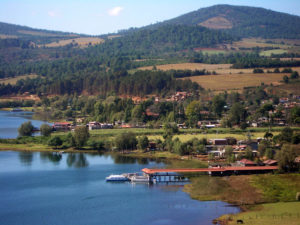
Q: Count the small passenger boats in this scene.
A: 2